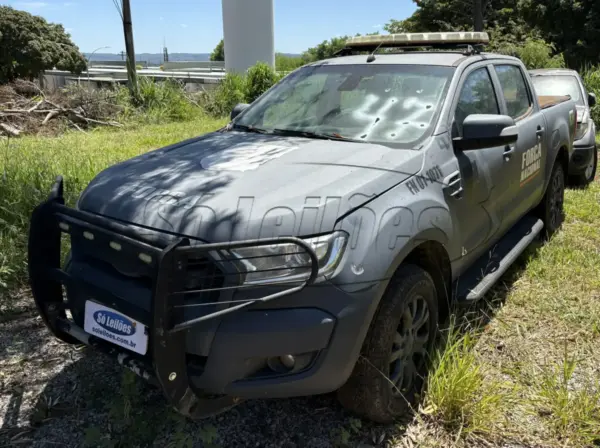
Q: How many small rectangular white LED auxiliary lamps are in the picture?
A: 4